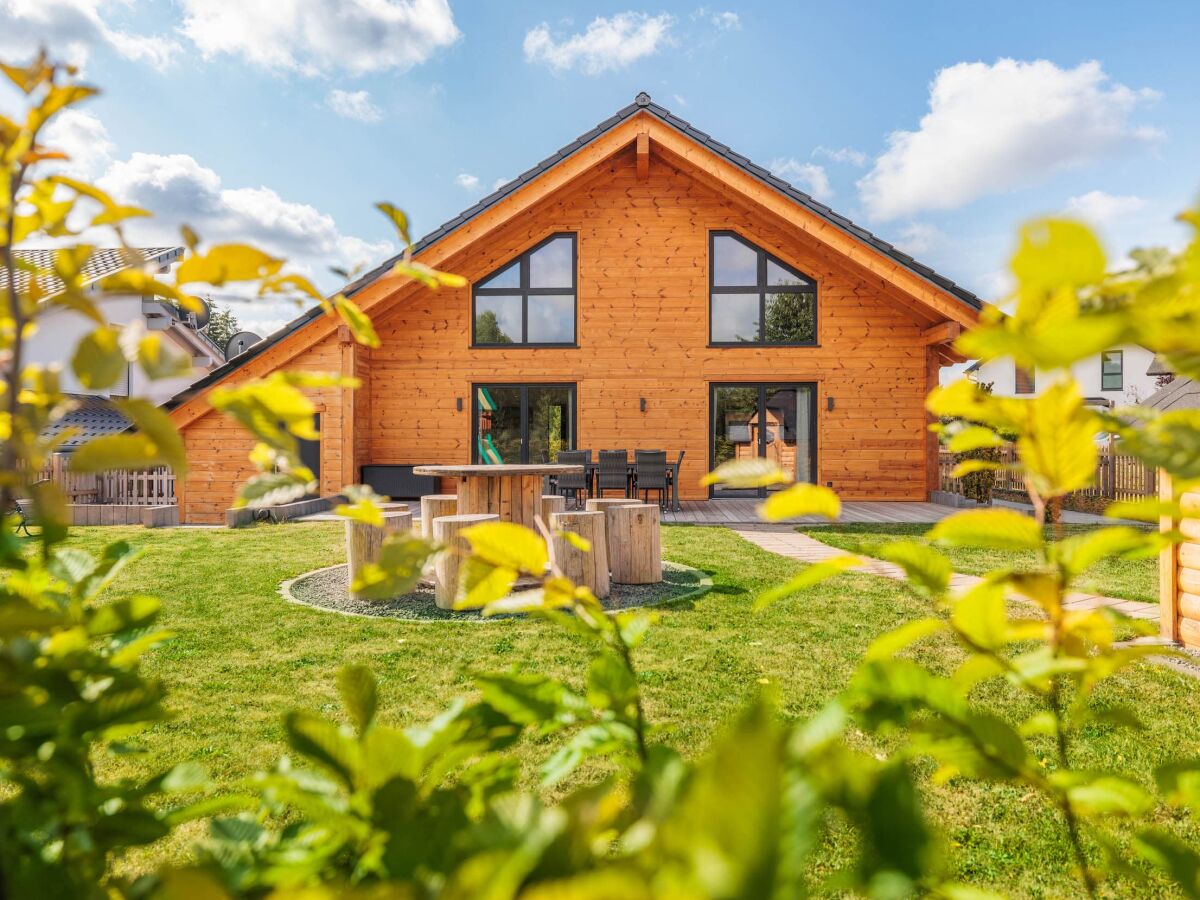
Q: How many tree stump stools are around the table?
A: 8